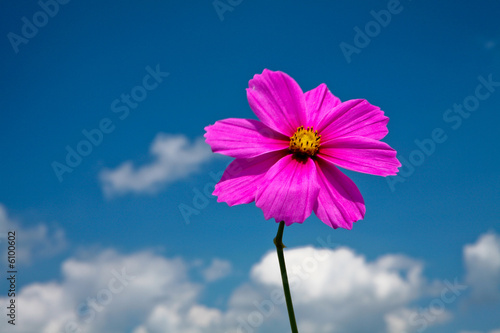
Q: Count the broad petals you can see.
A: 8